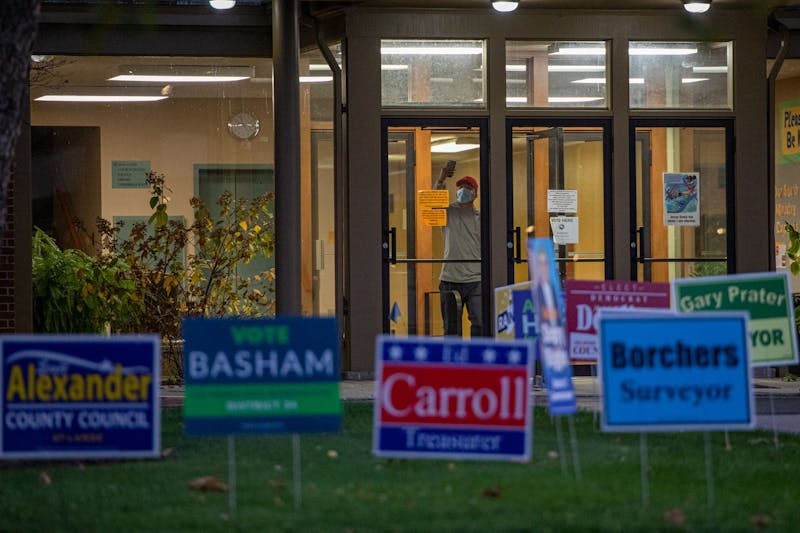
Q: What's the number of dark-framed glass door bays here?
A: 3